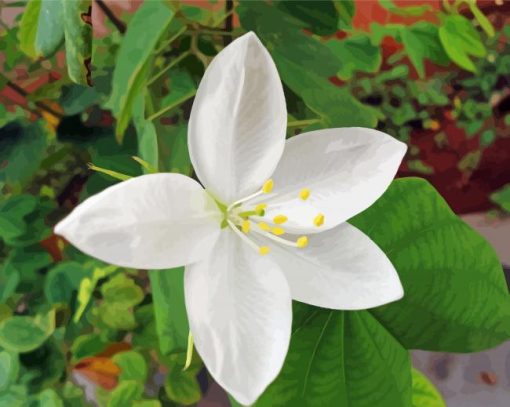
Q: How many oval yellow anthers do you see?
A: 10